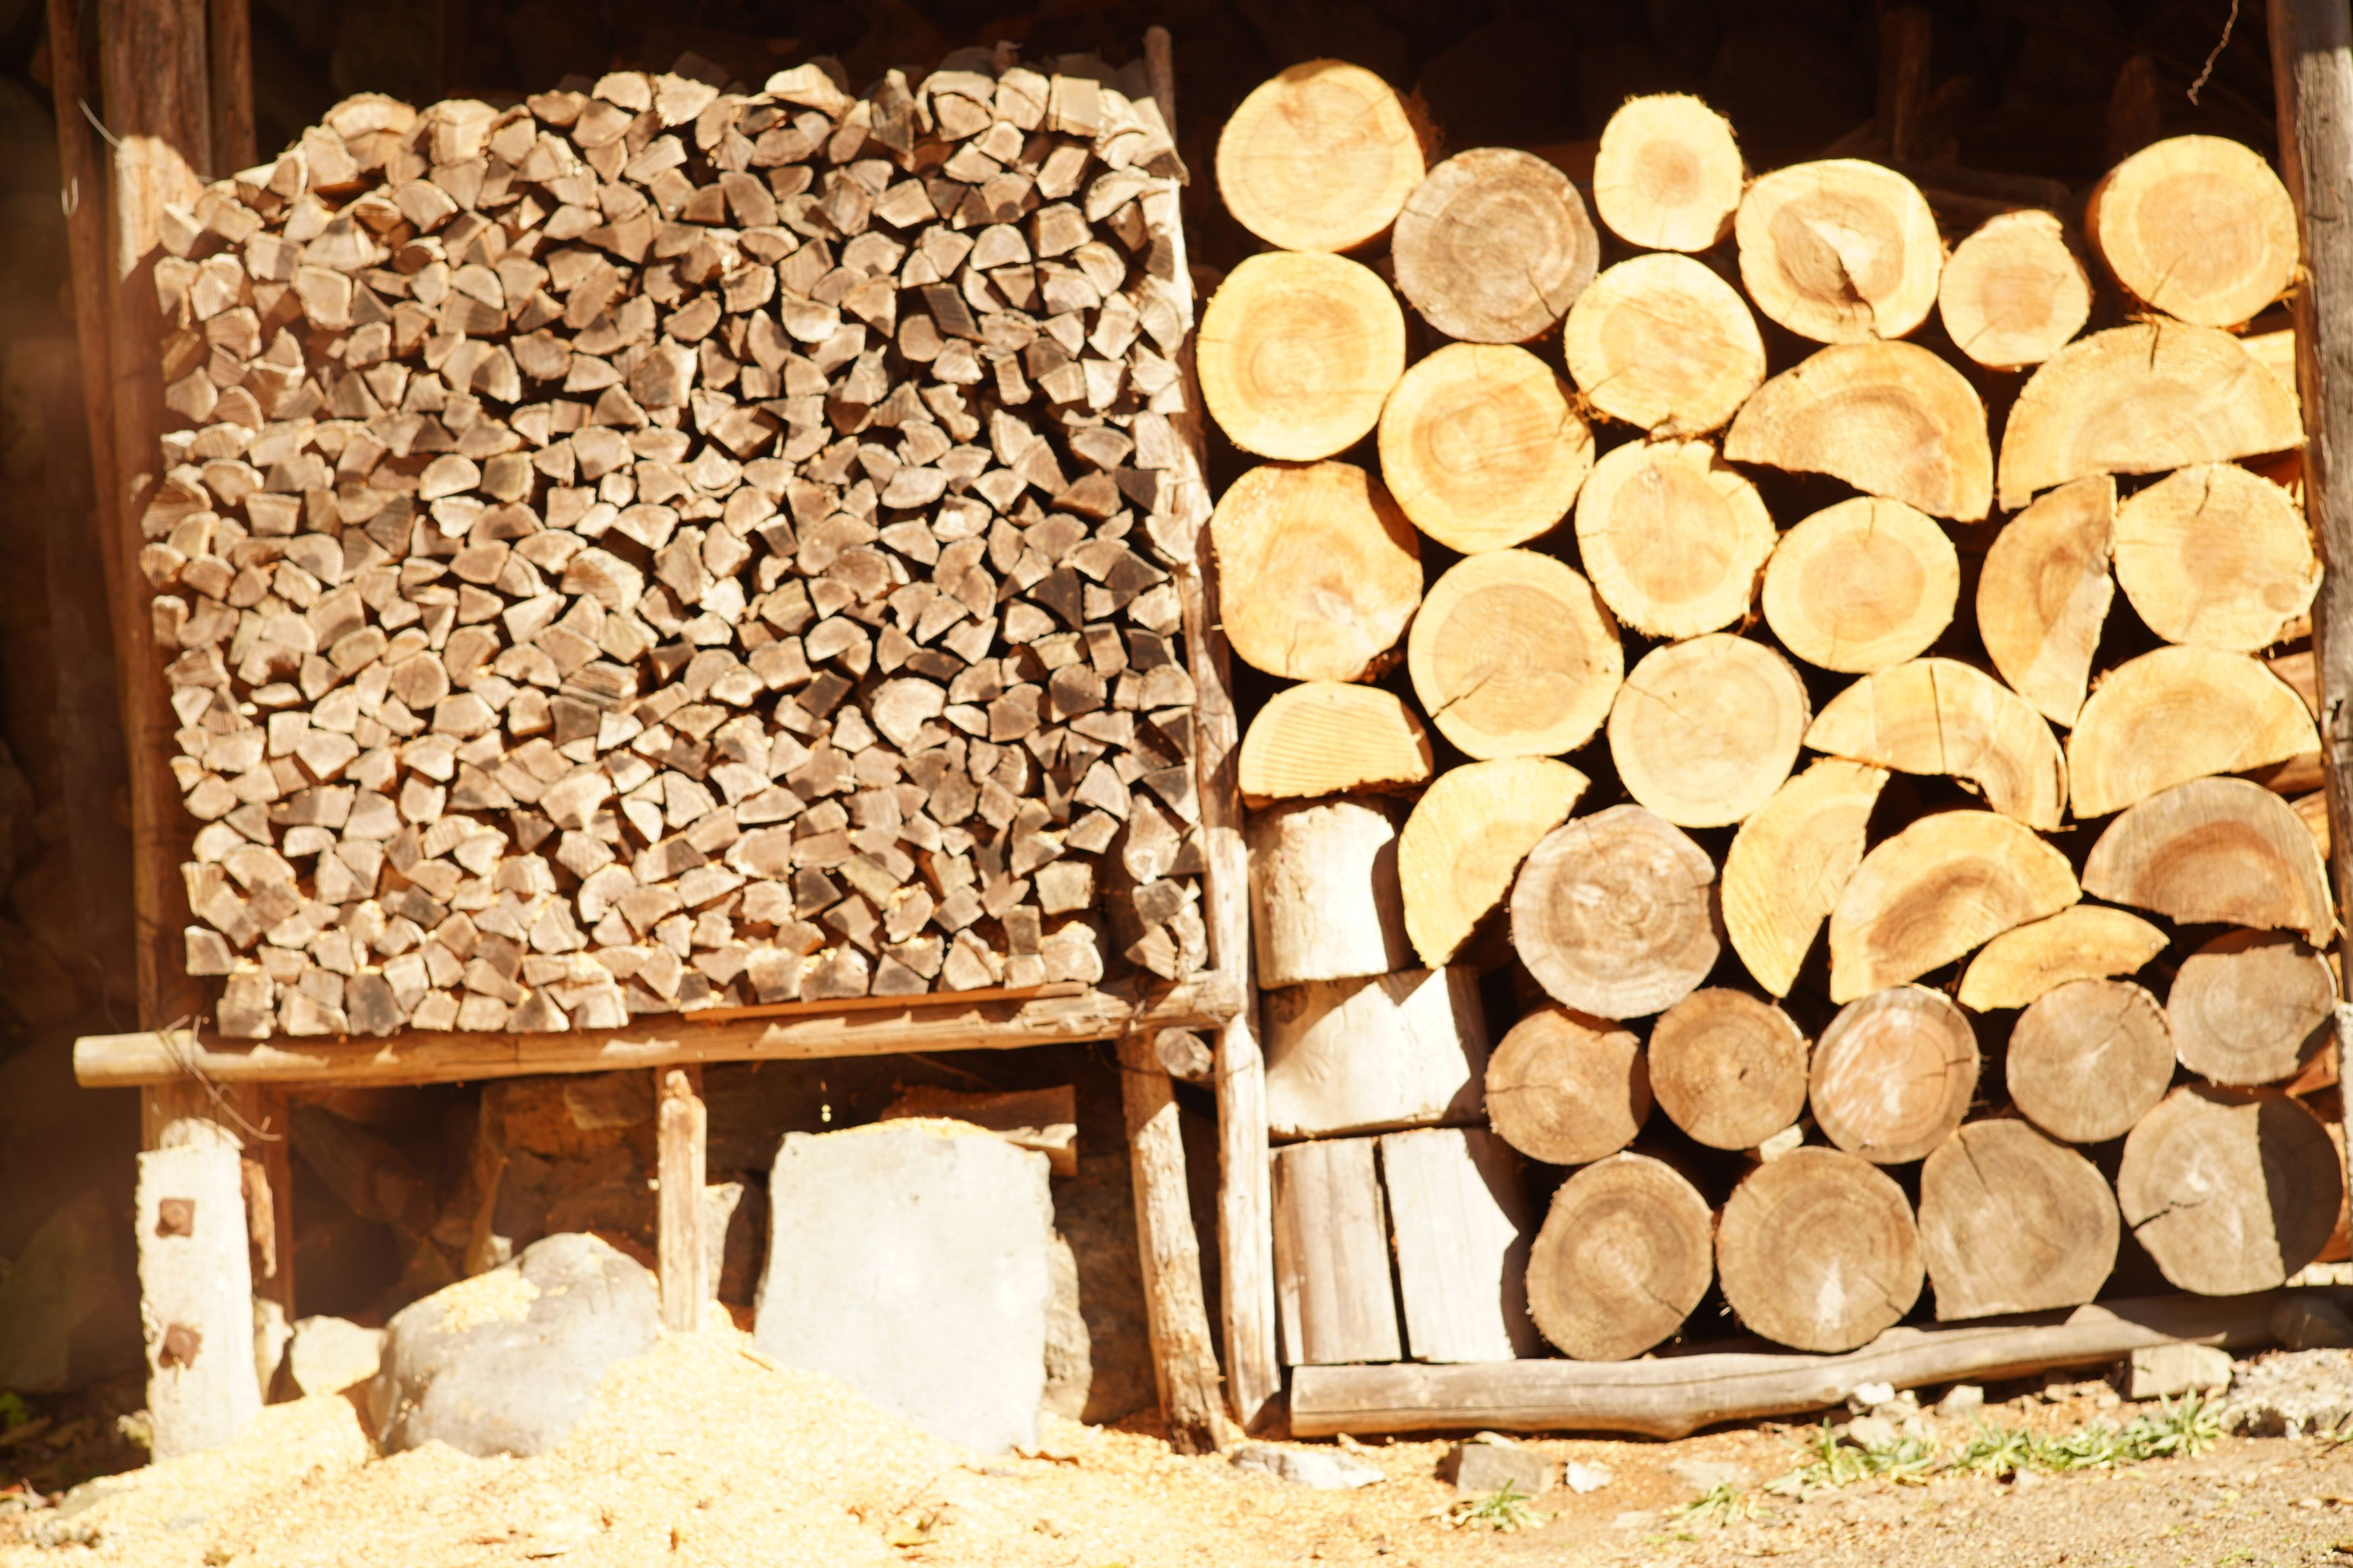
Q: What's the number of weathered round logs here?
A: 11